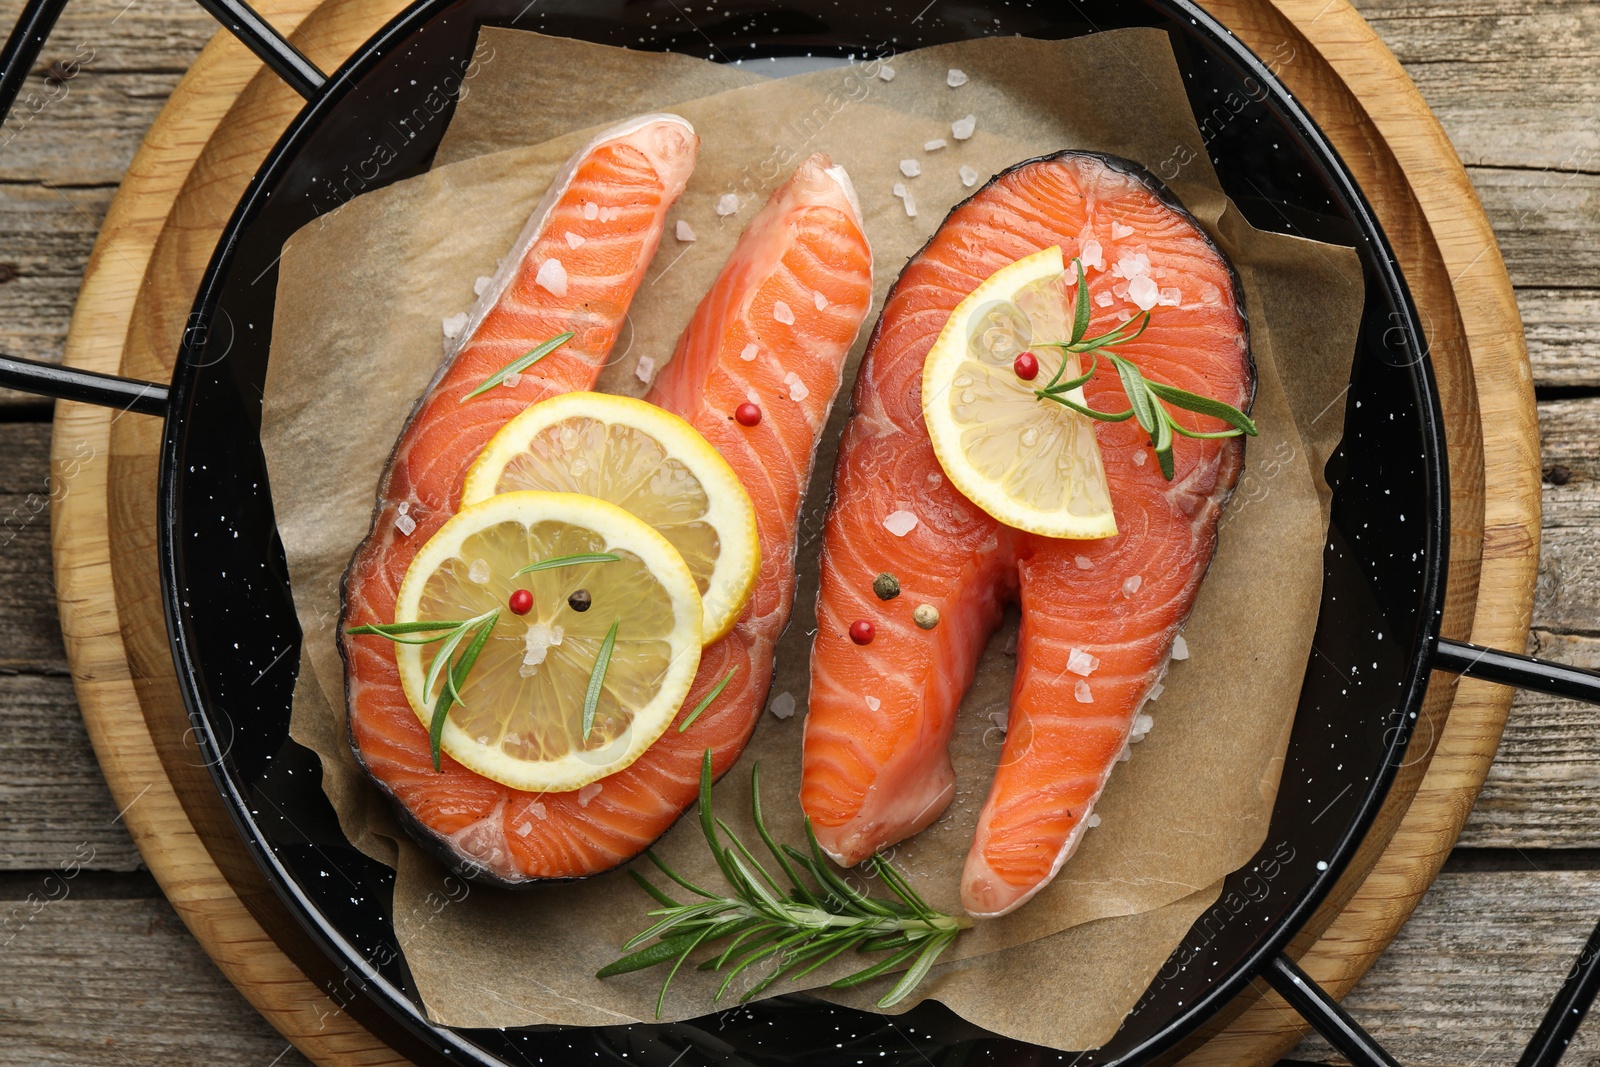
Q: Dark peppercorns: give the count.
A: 2